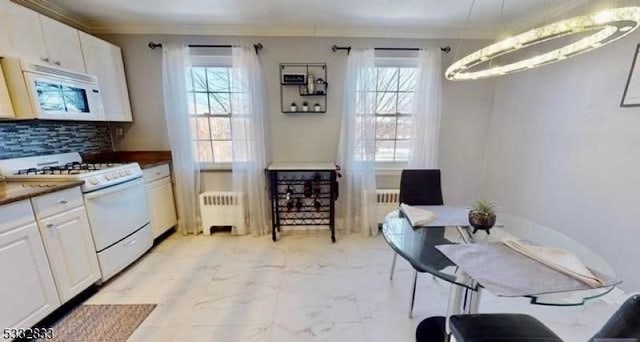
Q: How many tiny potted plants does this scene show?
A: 3